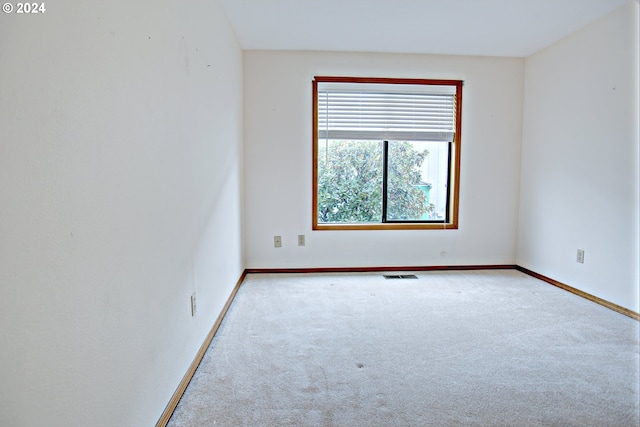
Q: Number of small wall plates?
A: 4